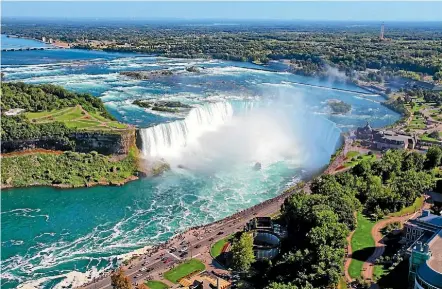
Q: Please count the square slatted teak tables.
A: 0